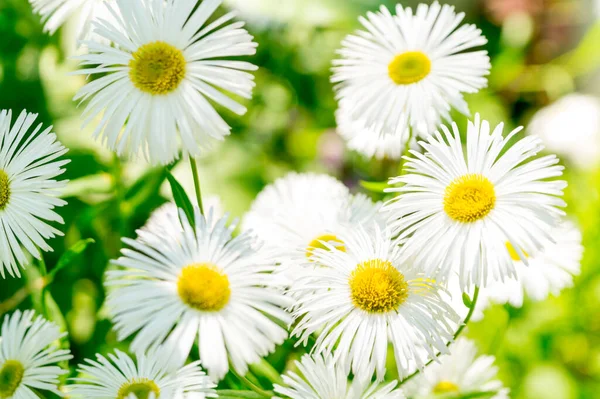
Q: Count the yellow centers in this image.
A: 11